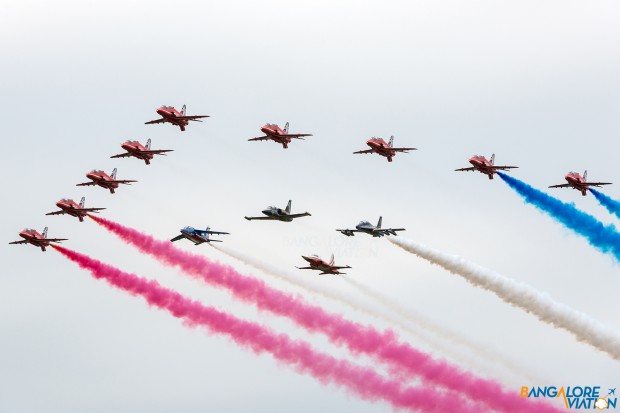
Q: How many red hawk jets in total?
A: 9